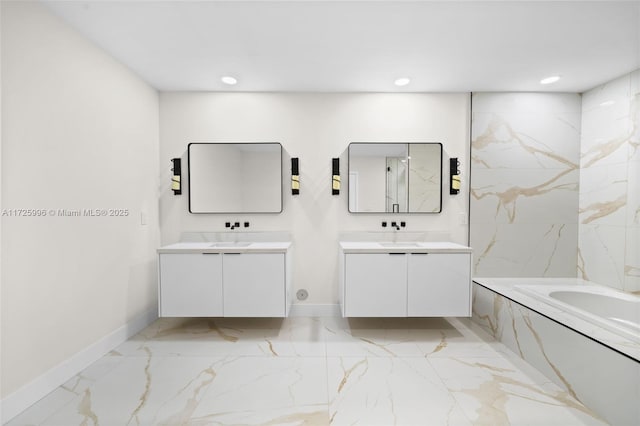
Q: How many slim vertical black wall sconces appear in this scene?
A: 4